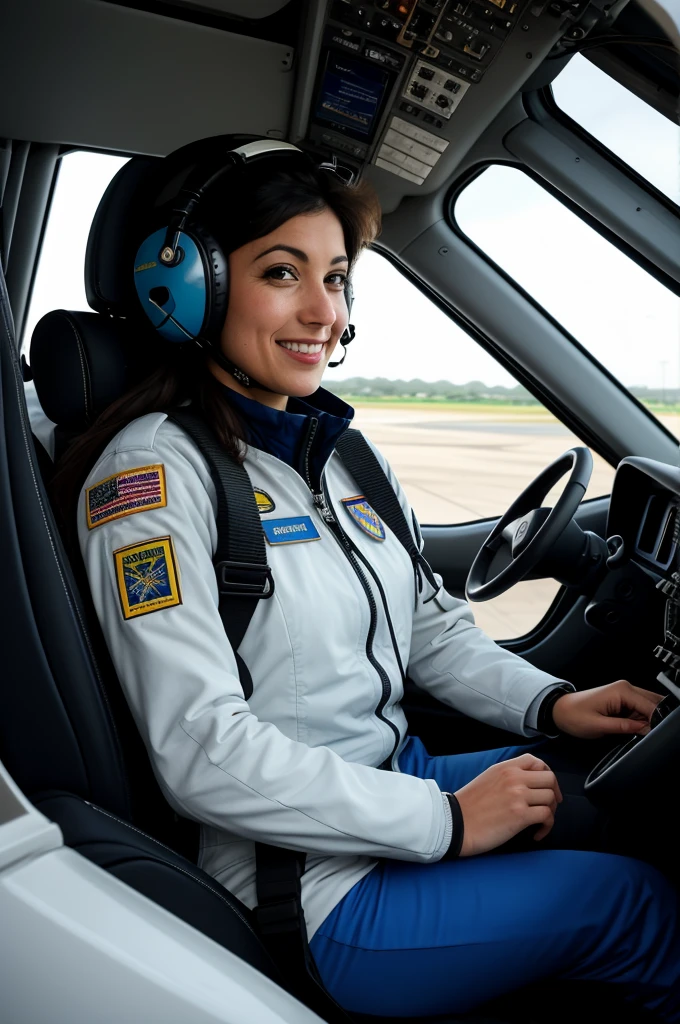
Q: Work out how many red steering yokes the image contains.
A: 0